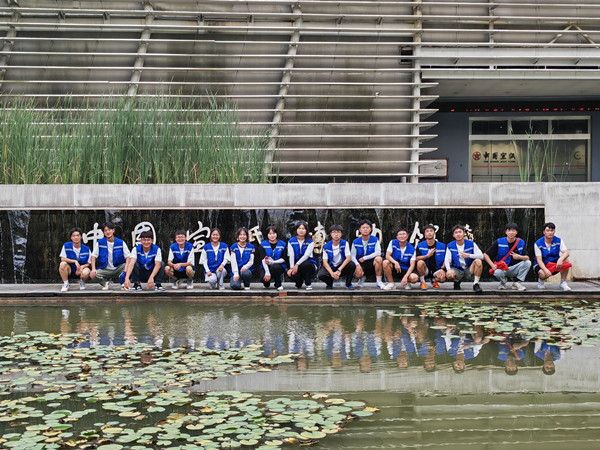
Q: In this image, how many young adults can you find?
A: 15